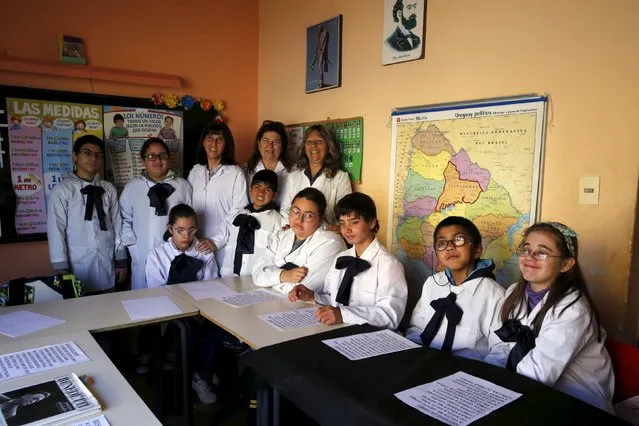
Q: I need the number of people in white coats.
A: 11